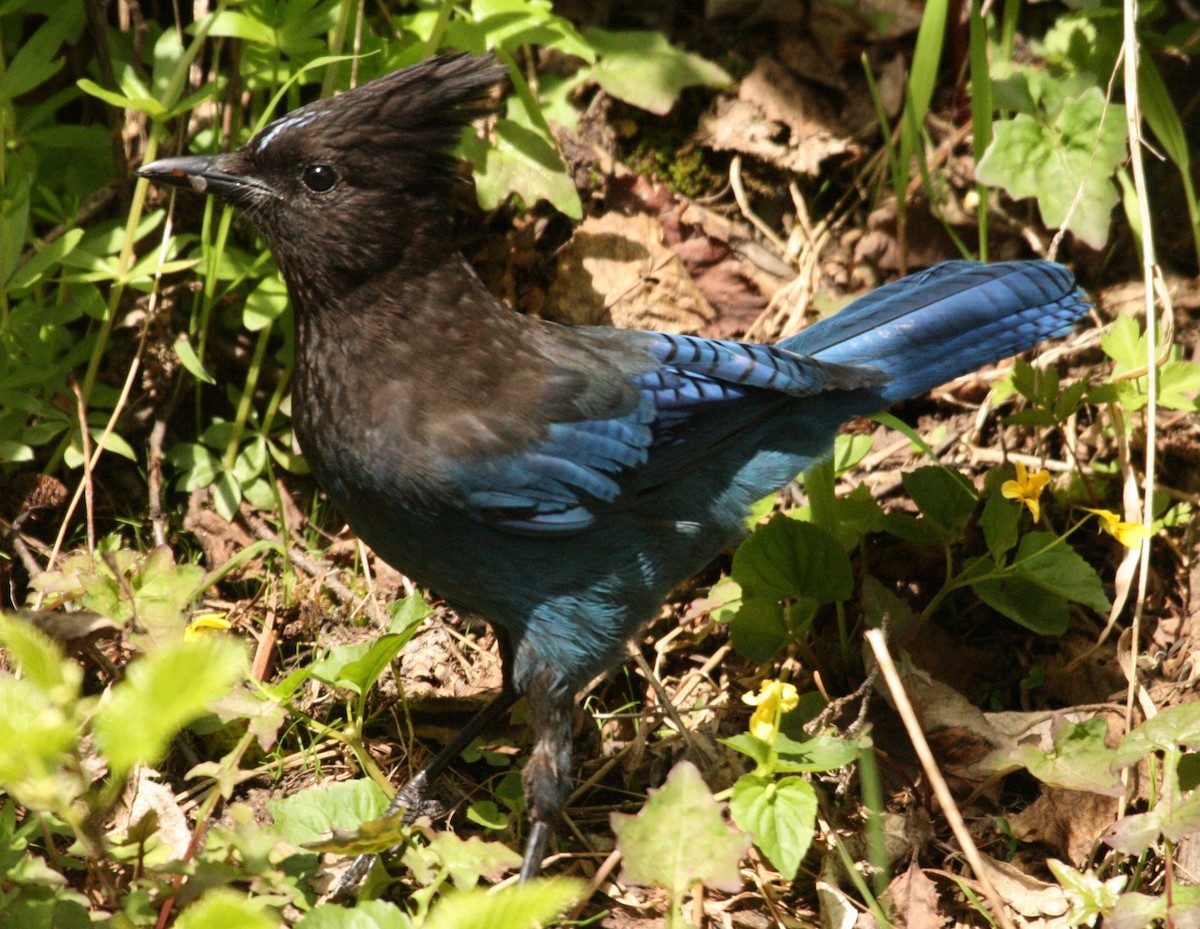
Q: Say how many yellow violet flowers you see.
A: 4